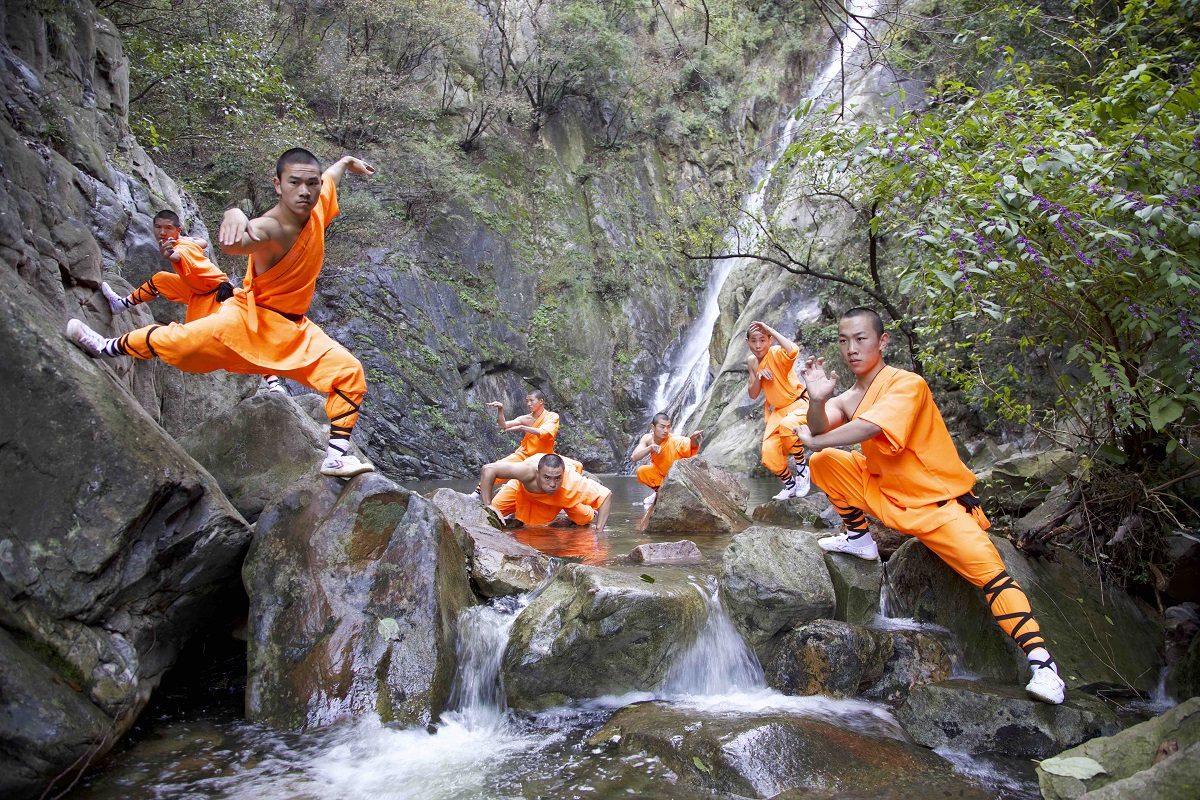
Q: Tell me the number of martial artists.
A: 7